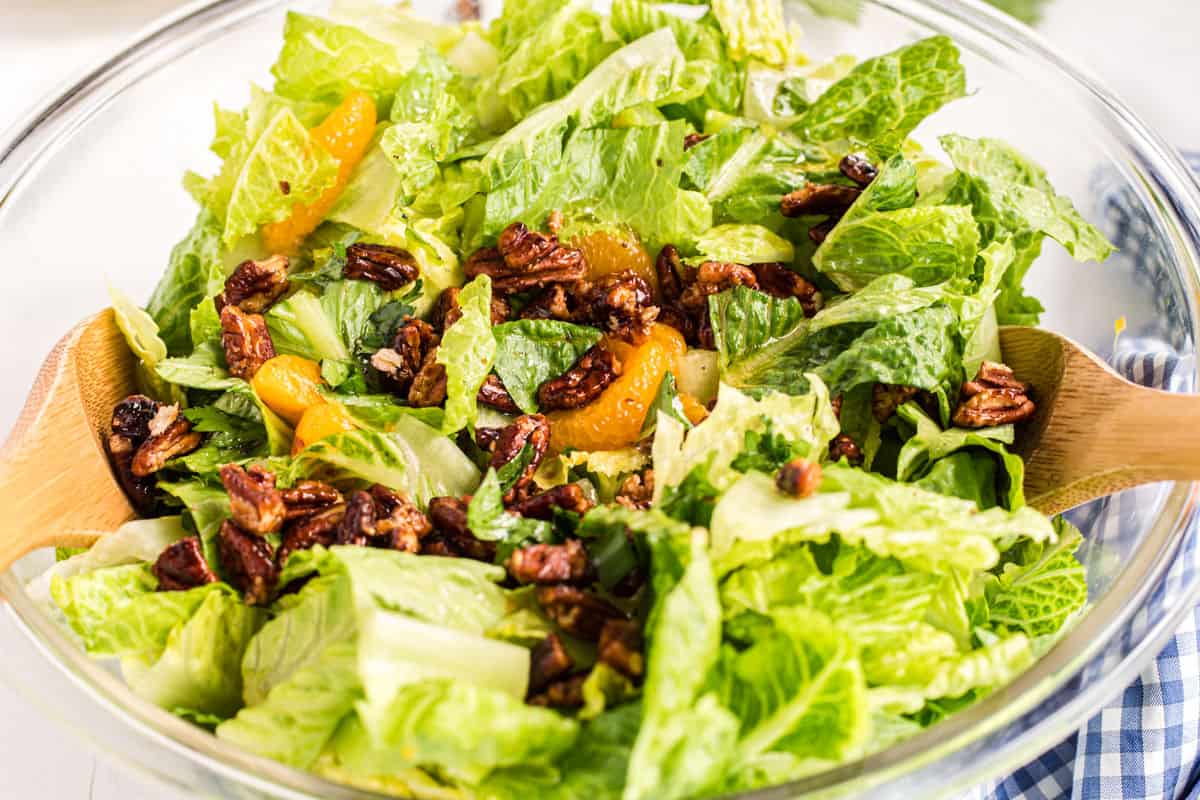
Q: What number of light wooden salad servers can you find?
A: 2